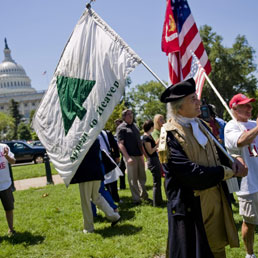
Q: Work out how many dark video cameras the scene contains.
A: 1